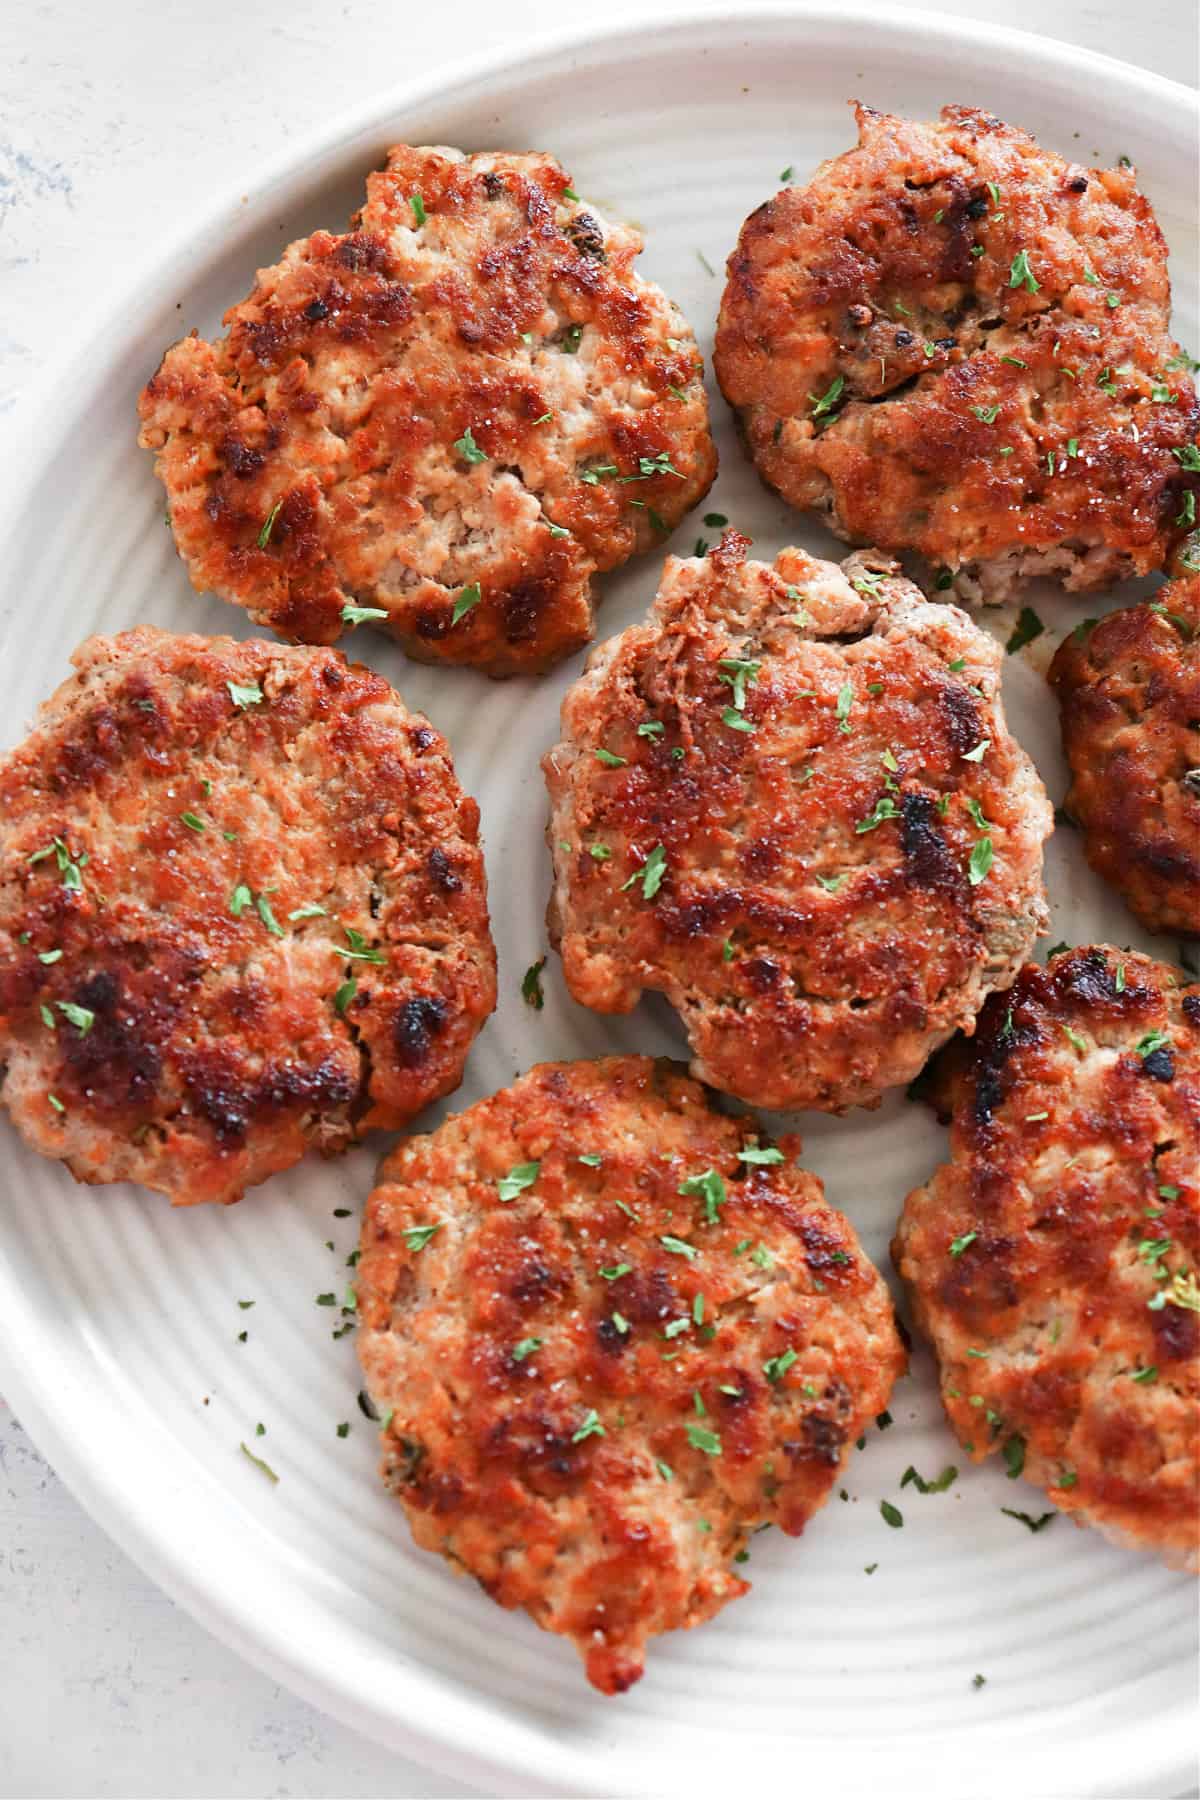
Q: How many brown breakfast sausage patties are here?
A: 7